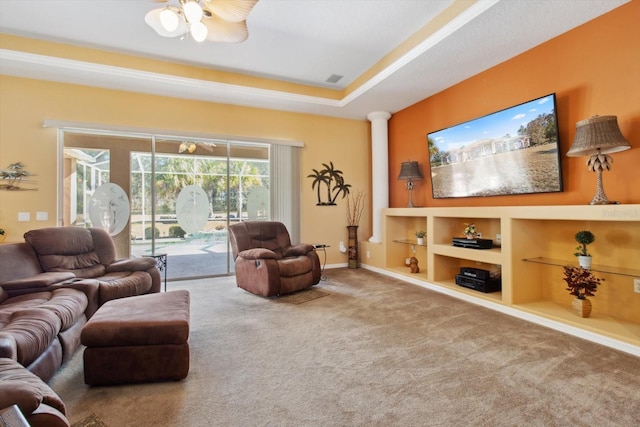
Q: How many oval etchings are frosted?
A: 3